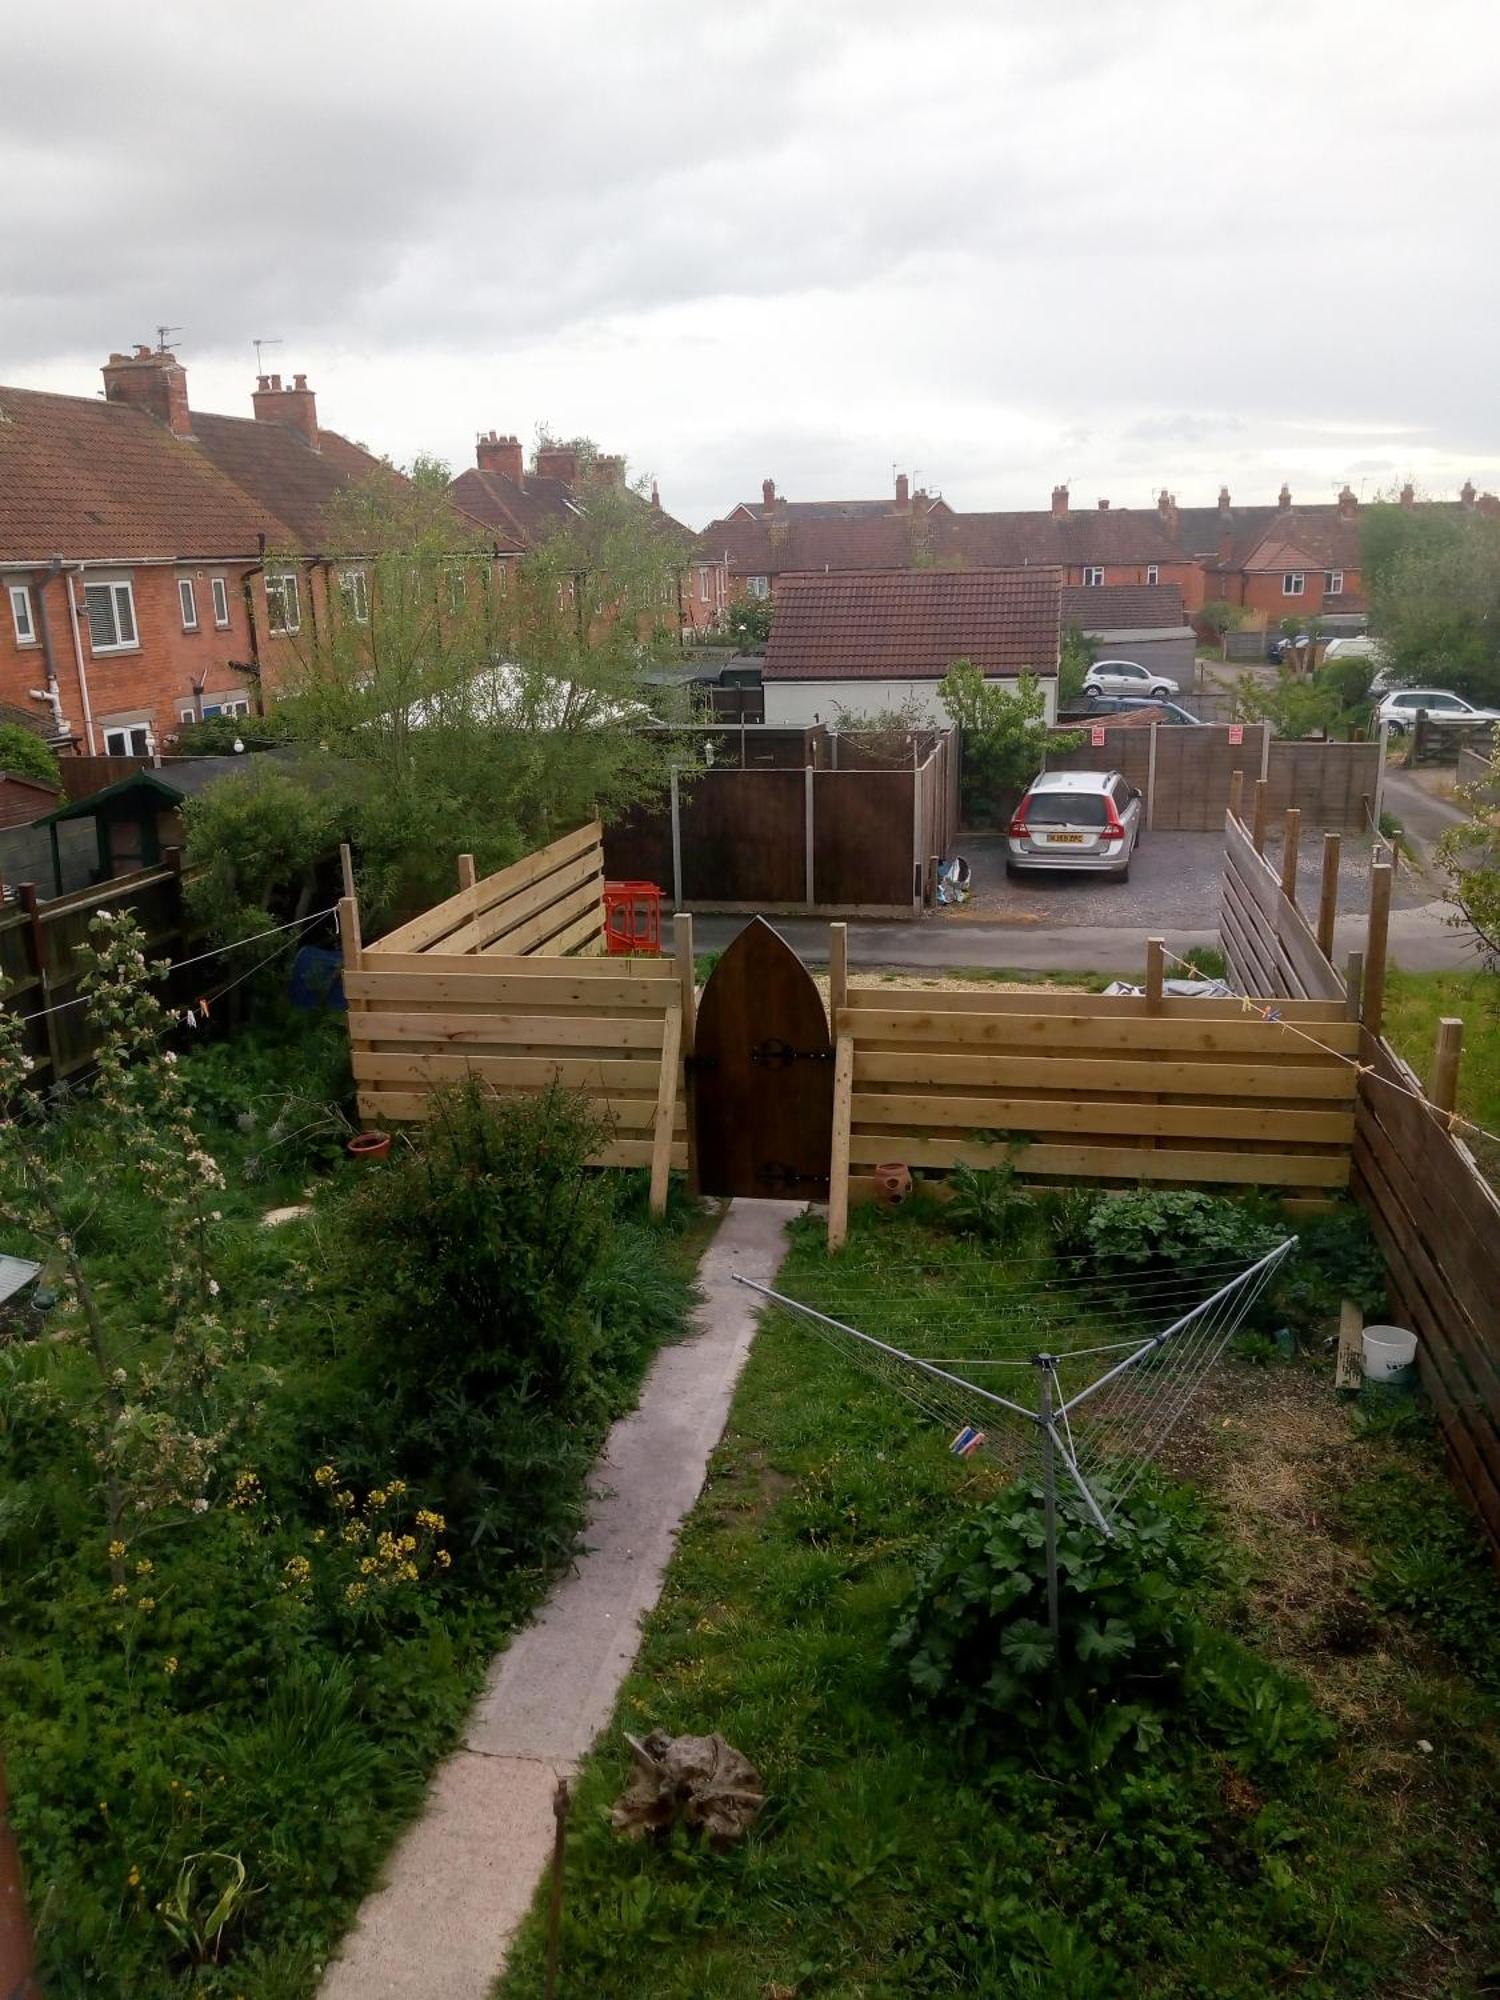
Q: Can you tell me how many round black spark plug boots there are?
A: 0